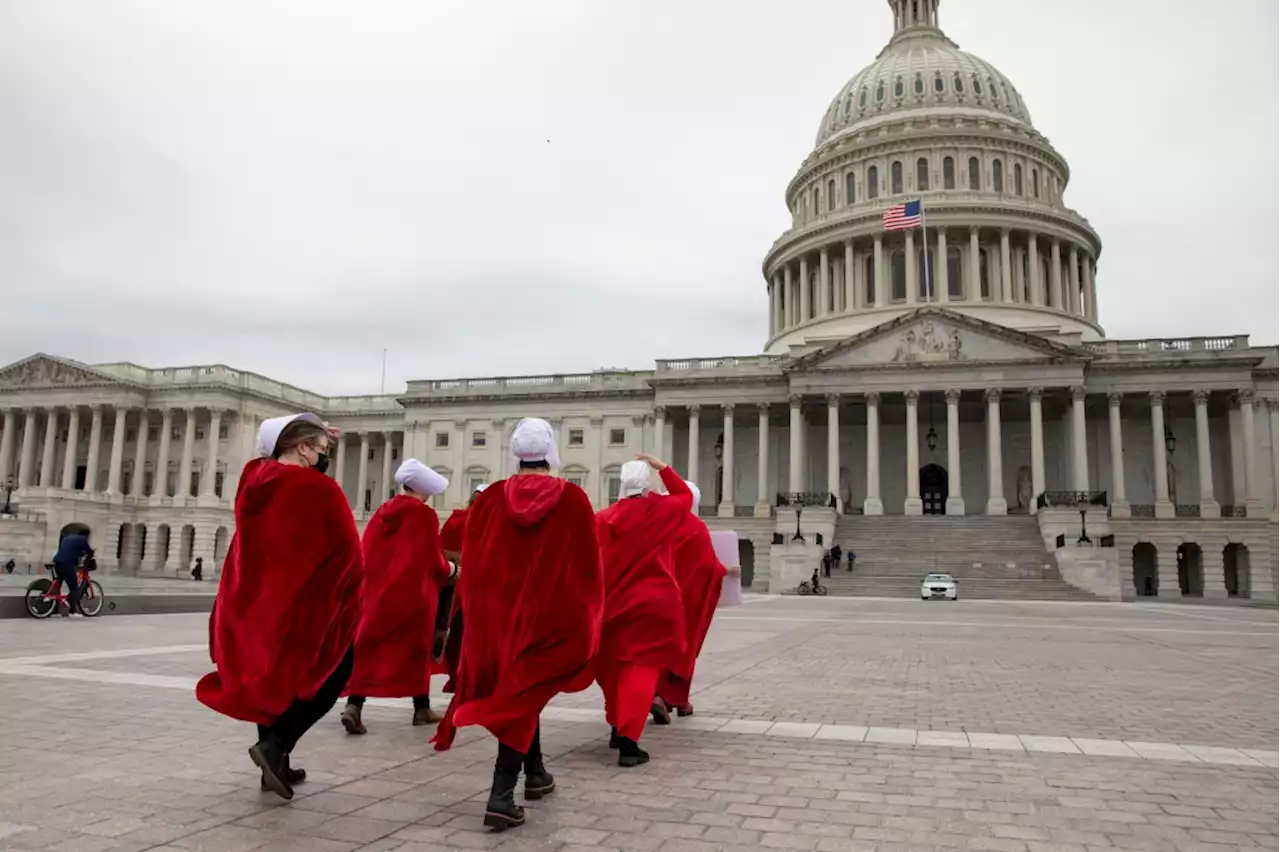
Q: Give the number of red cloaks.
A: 6